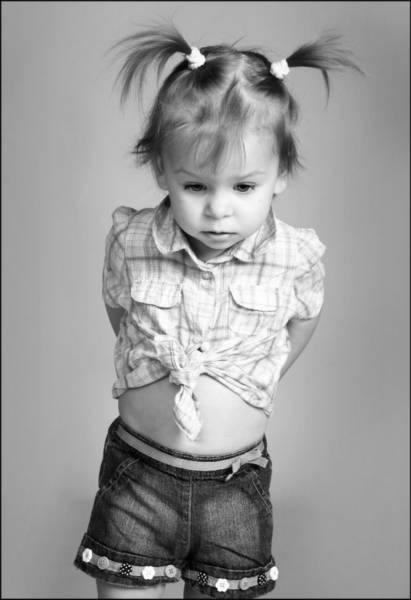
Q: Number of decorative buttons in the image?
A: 10